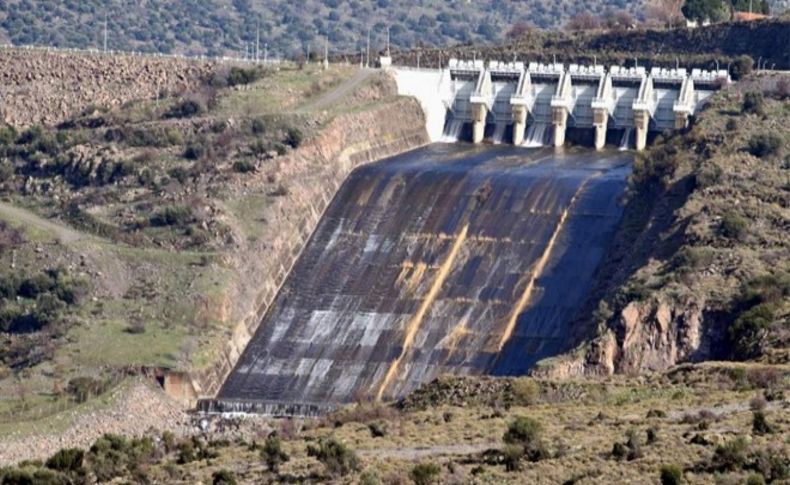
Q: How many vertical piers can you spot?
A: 6